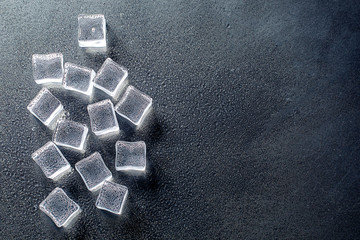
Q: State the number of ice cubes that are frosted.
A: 13